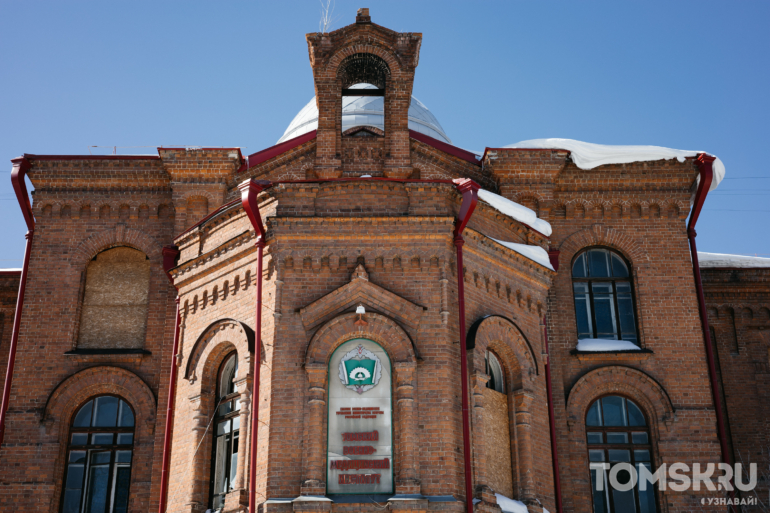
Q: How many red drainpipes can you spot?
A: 6